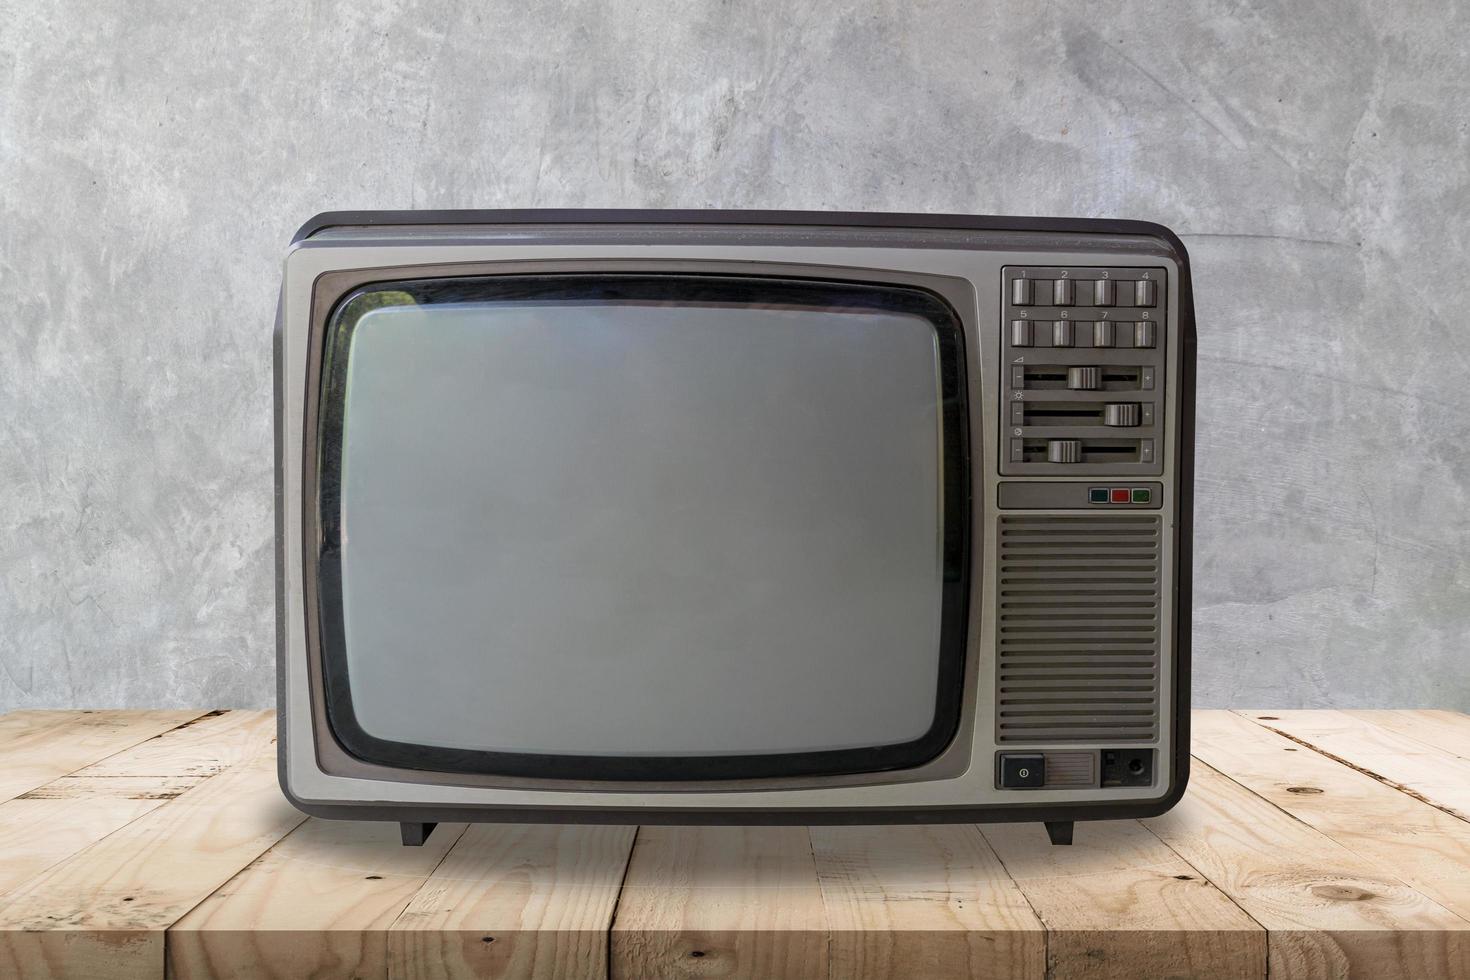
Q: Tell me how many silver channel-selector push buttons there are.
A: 8